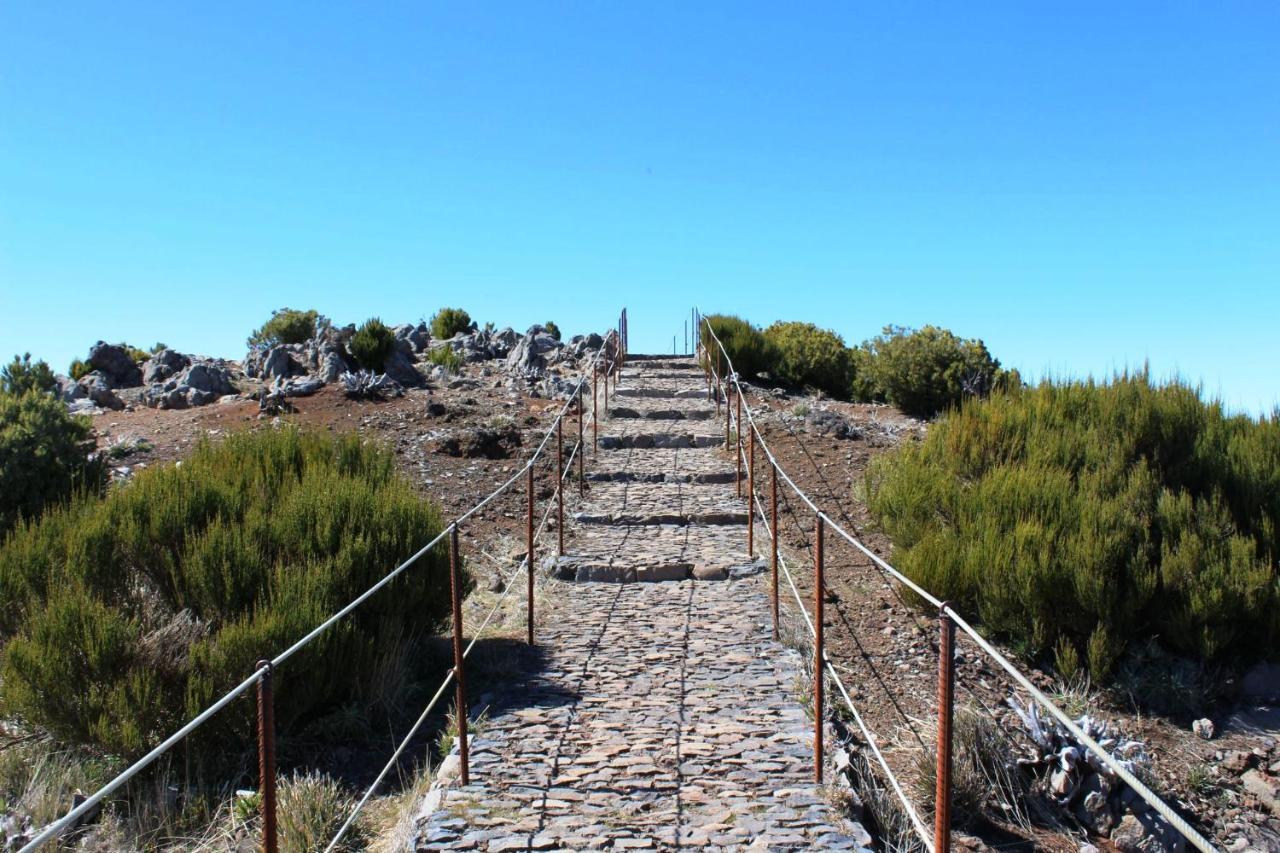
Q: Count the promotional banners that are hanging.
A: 0